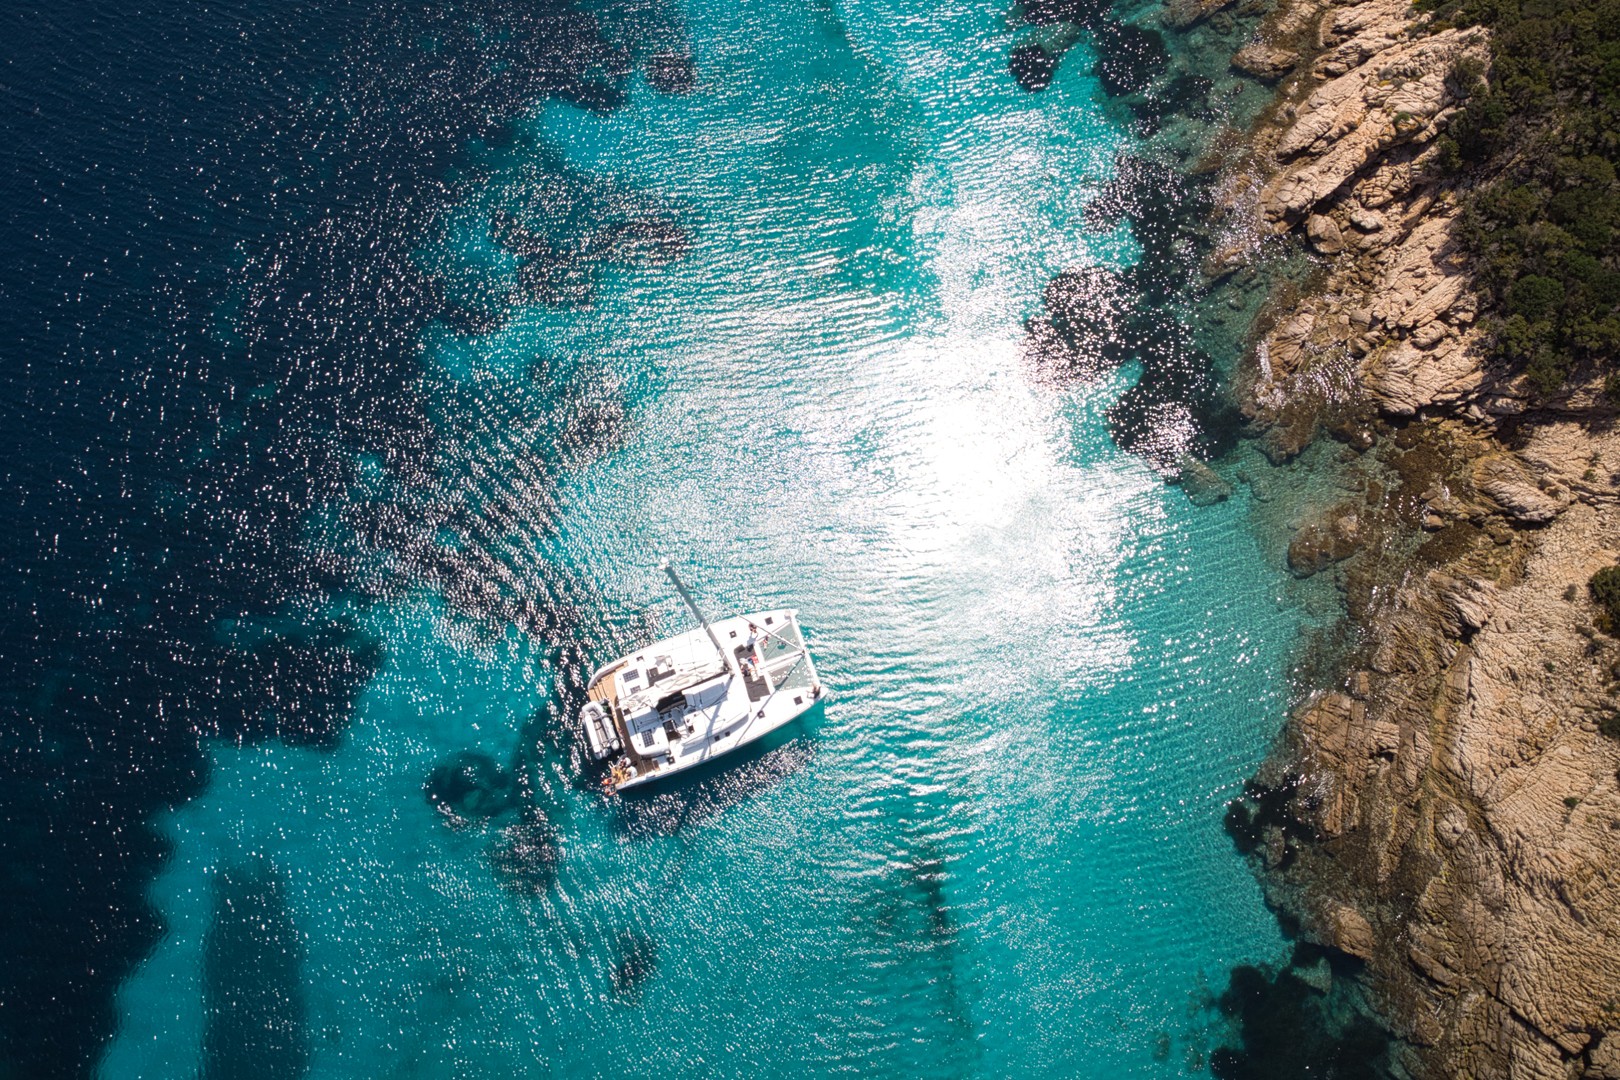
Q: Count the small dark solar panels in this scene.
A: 3